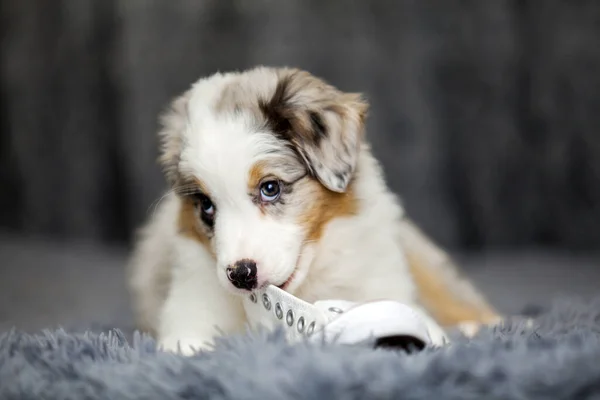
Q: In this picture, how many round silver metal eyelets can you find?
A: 7